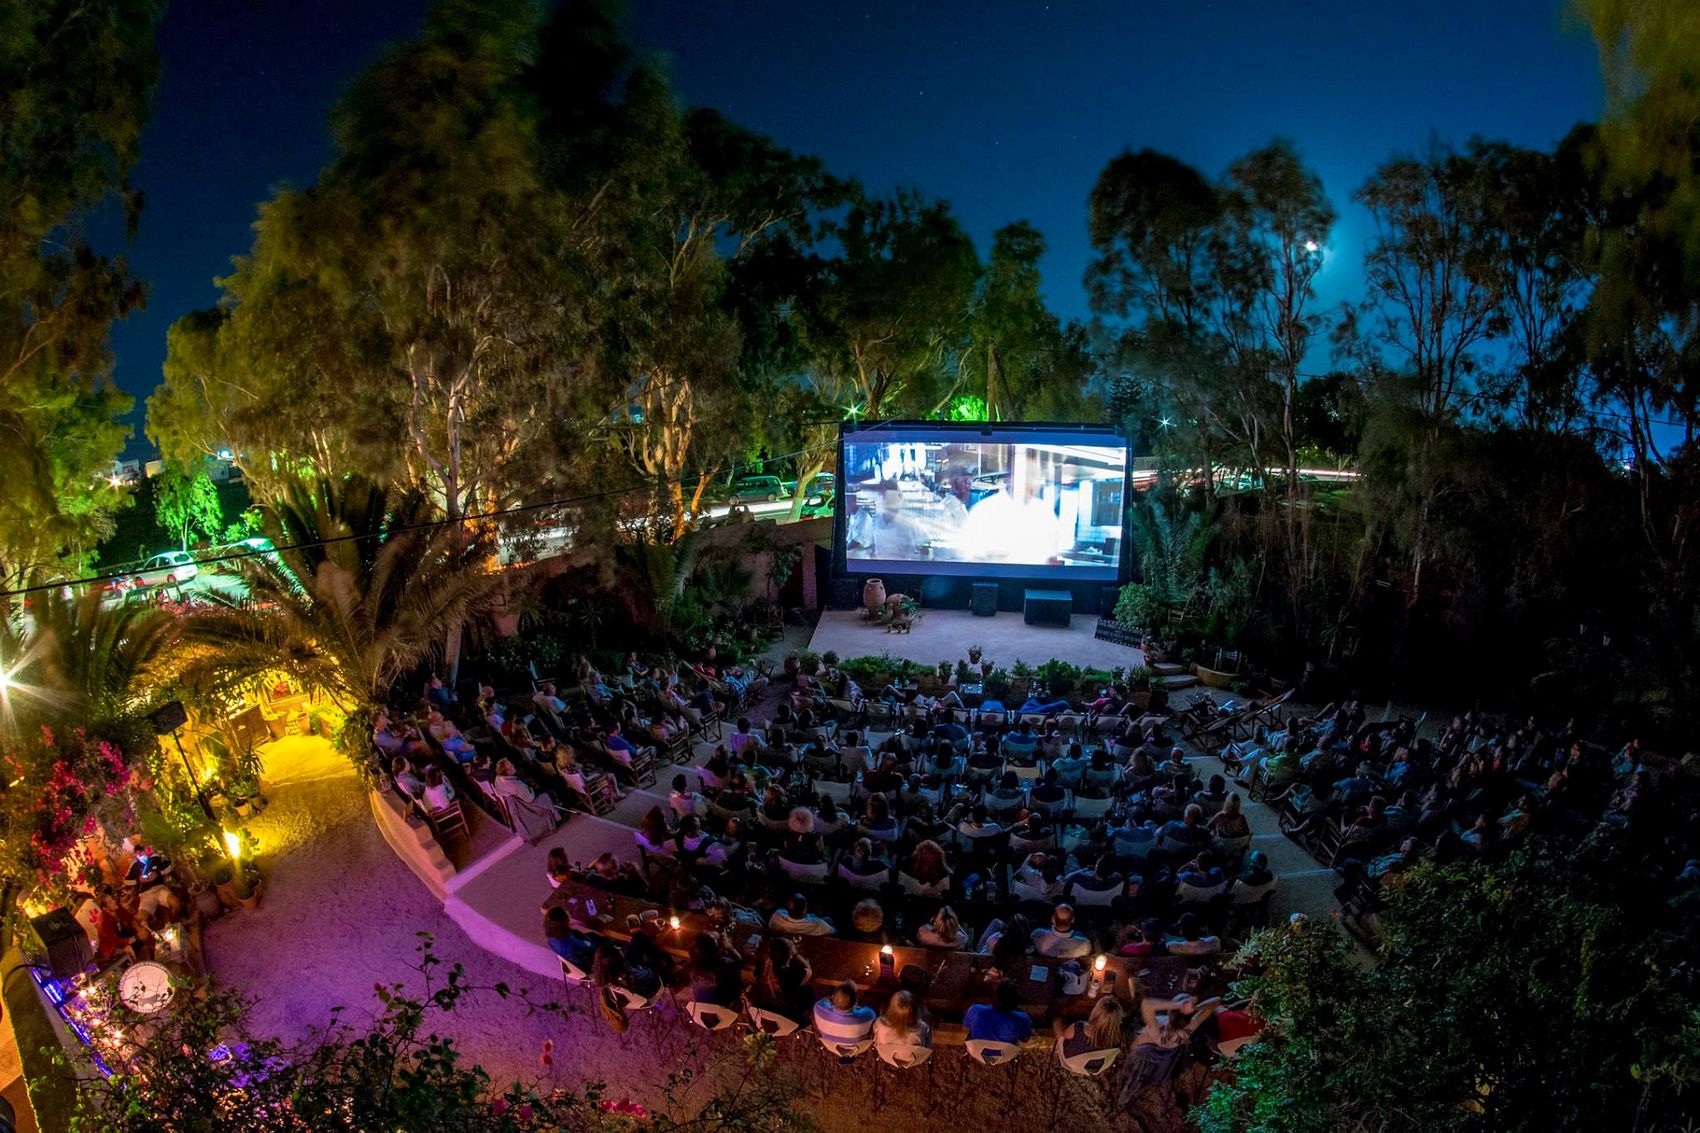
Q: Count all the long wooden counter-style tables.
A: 1